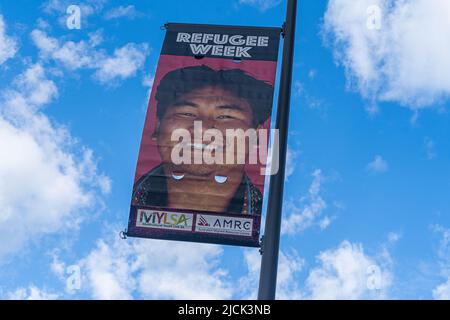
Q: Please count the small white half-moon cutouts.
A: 2